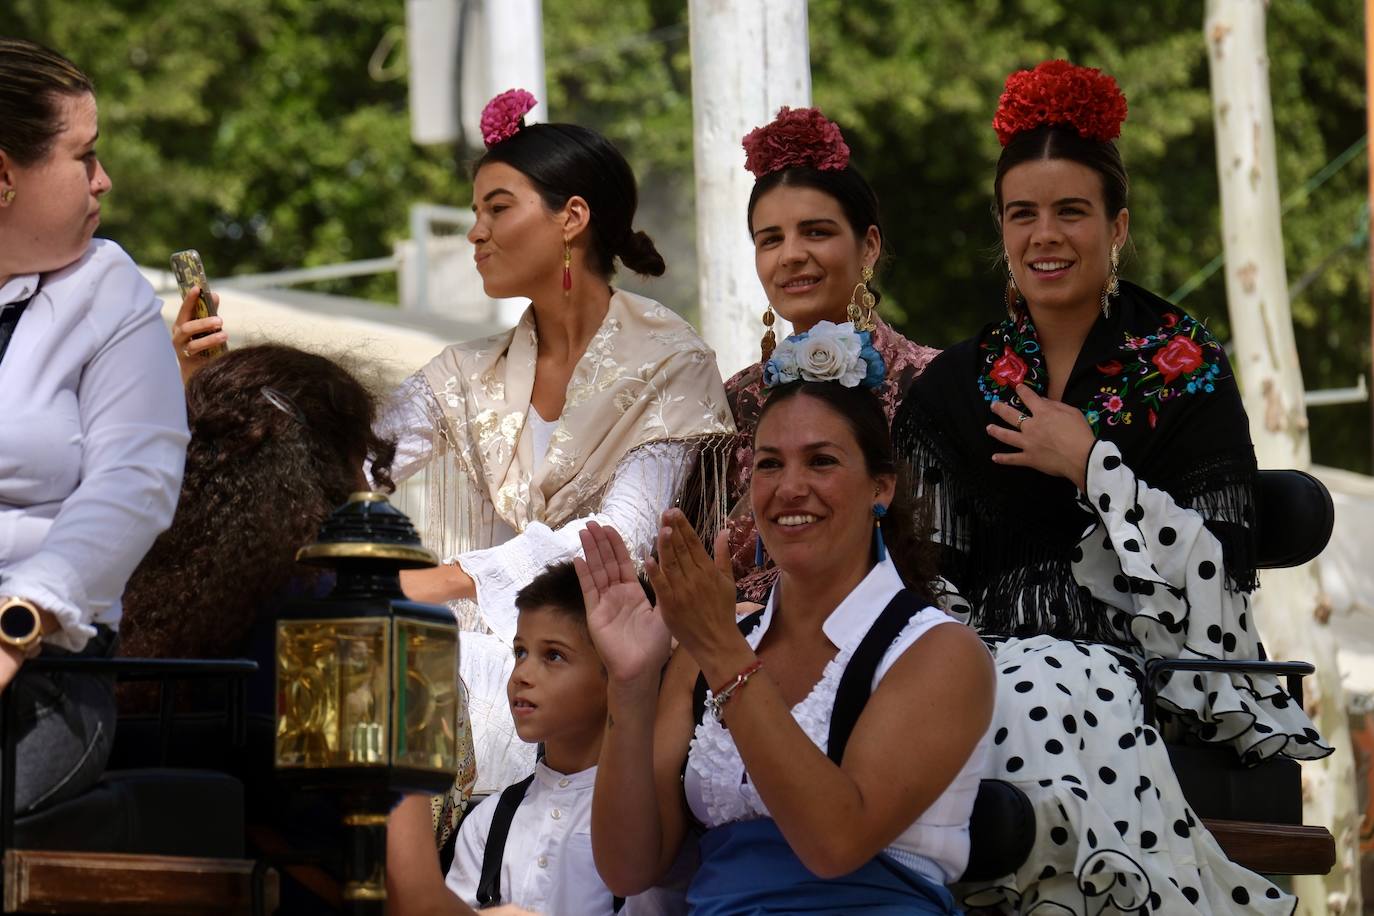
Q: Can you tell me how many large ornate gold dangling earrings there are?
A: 4